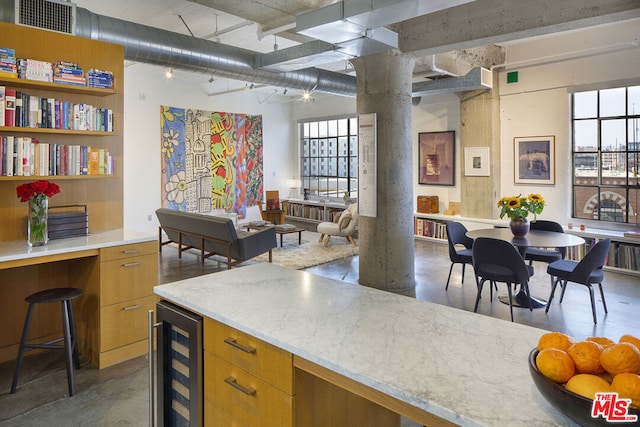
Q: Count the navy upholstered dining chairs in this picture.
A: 4